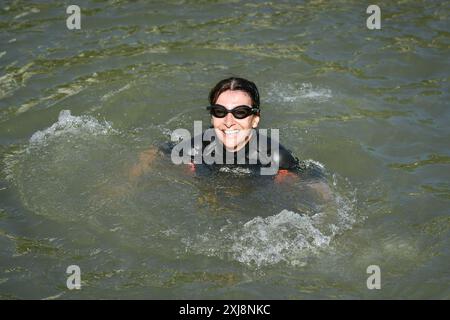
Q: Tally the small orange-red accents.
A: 2